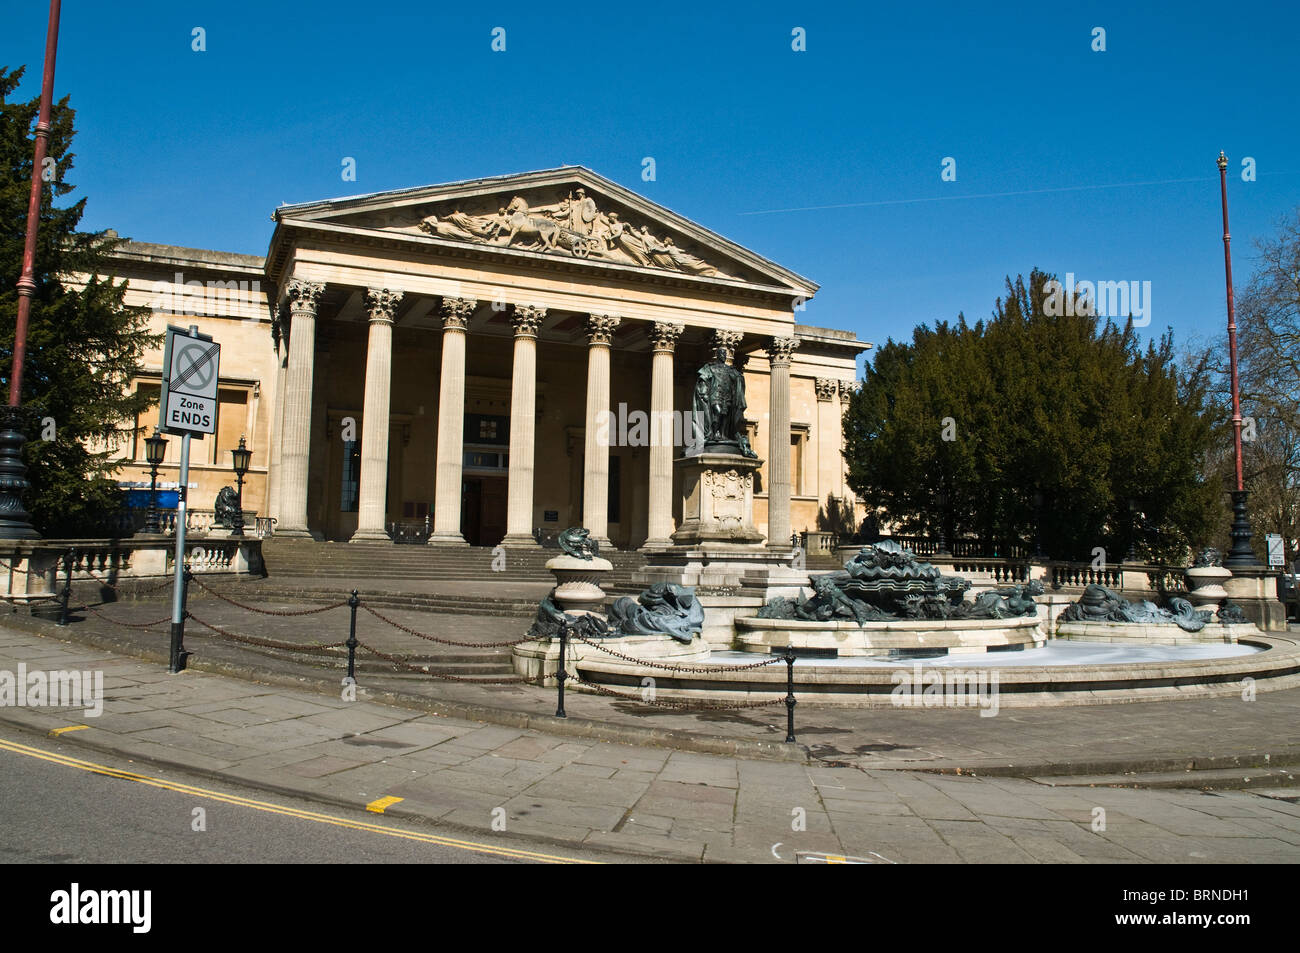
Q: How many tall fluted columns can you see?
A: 8